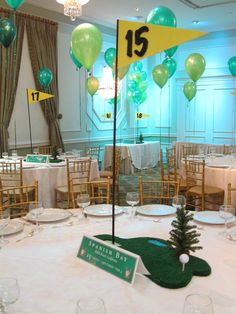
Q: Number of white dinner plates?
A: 5